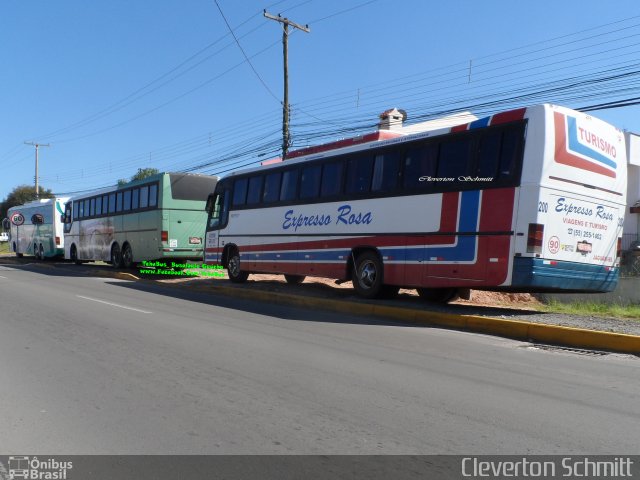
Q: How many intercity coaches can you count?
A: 3